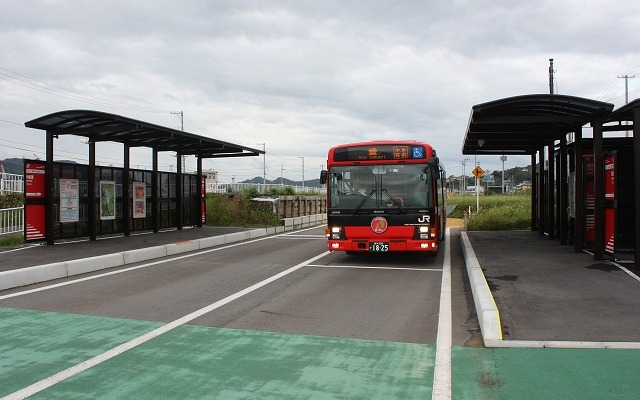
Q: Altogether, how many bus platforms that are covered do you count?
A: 2